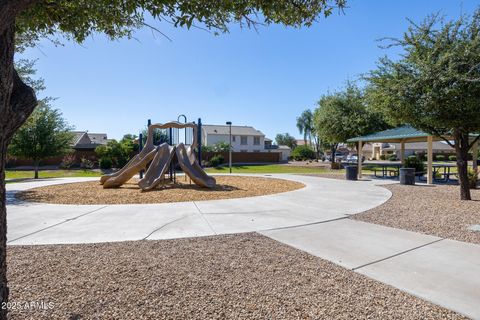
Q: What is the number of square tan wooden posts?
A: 4